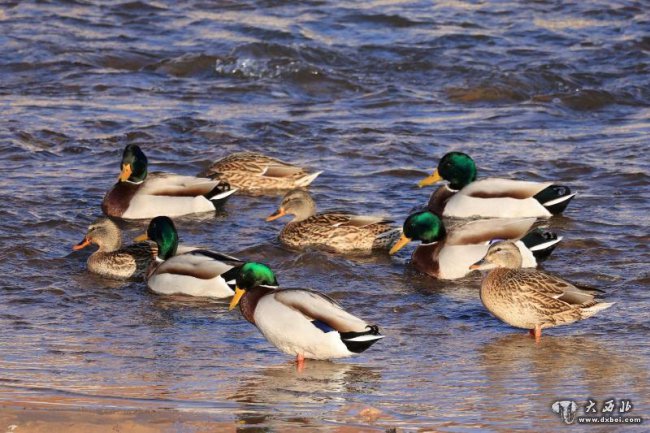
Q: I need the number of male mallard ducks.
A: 5